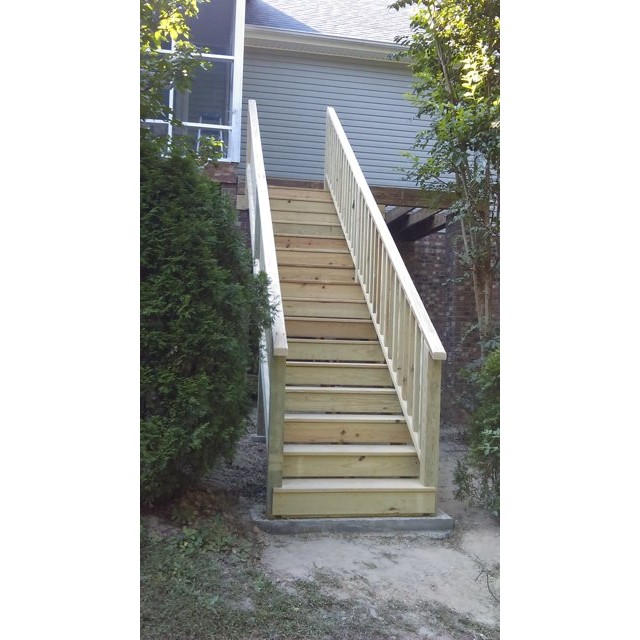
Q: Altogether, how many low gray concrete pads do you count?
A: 1